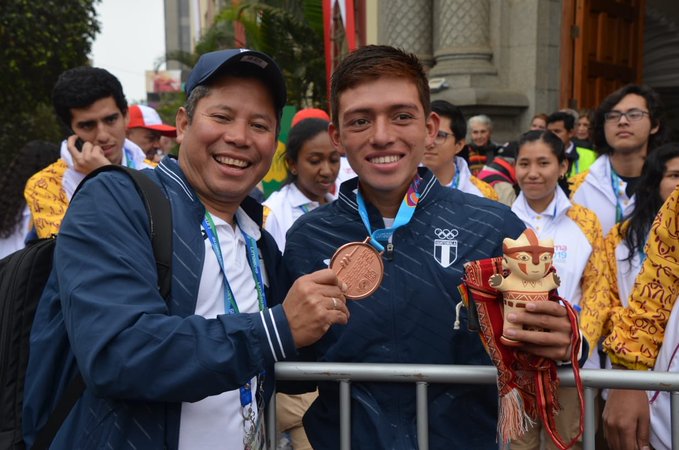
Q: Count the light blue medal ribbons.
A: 1